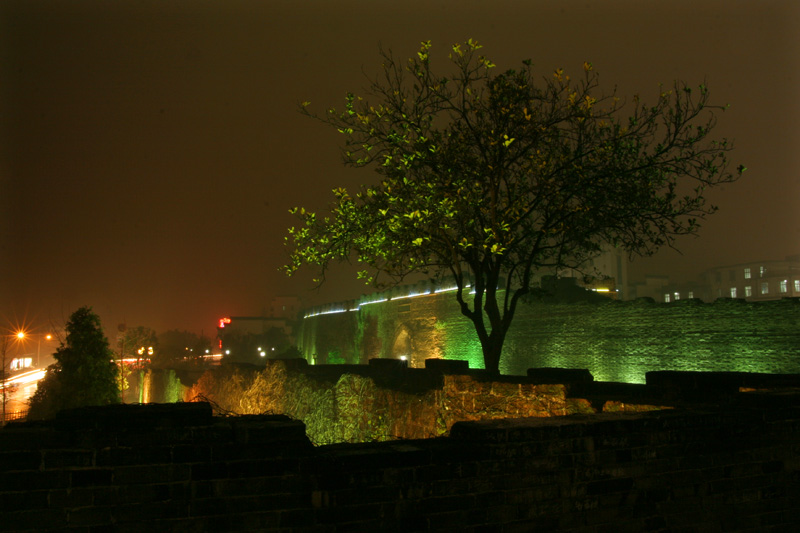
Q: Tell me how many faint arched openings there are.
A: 1